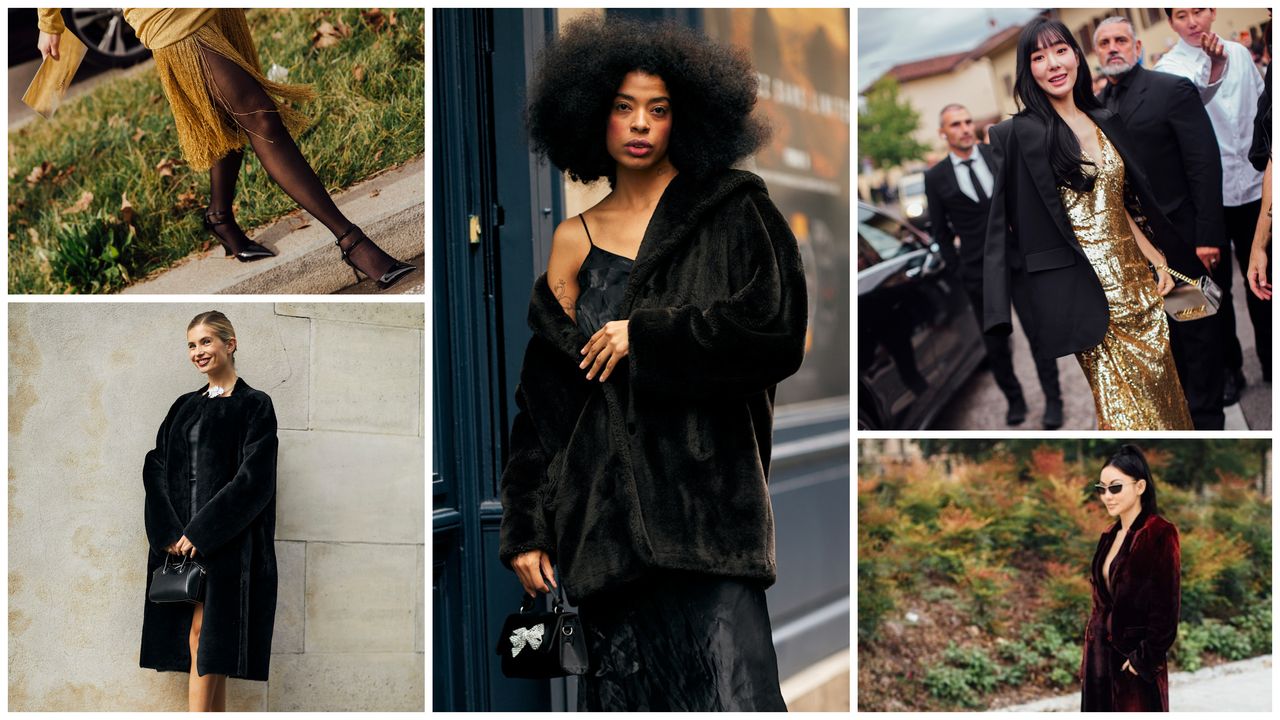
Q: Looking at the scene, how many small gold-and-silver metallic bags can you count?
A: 1